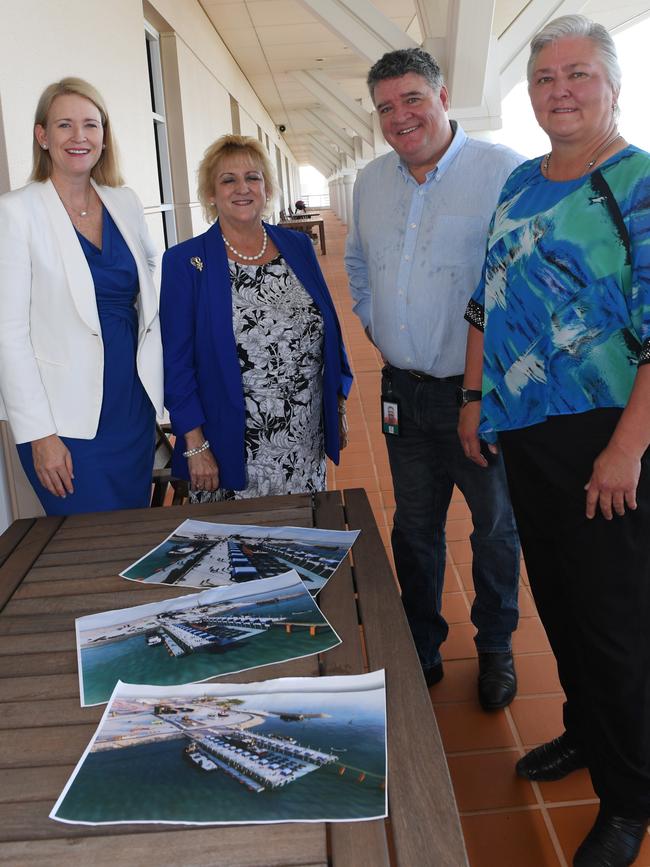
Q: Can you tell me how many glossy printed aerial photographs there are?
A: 3